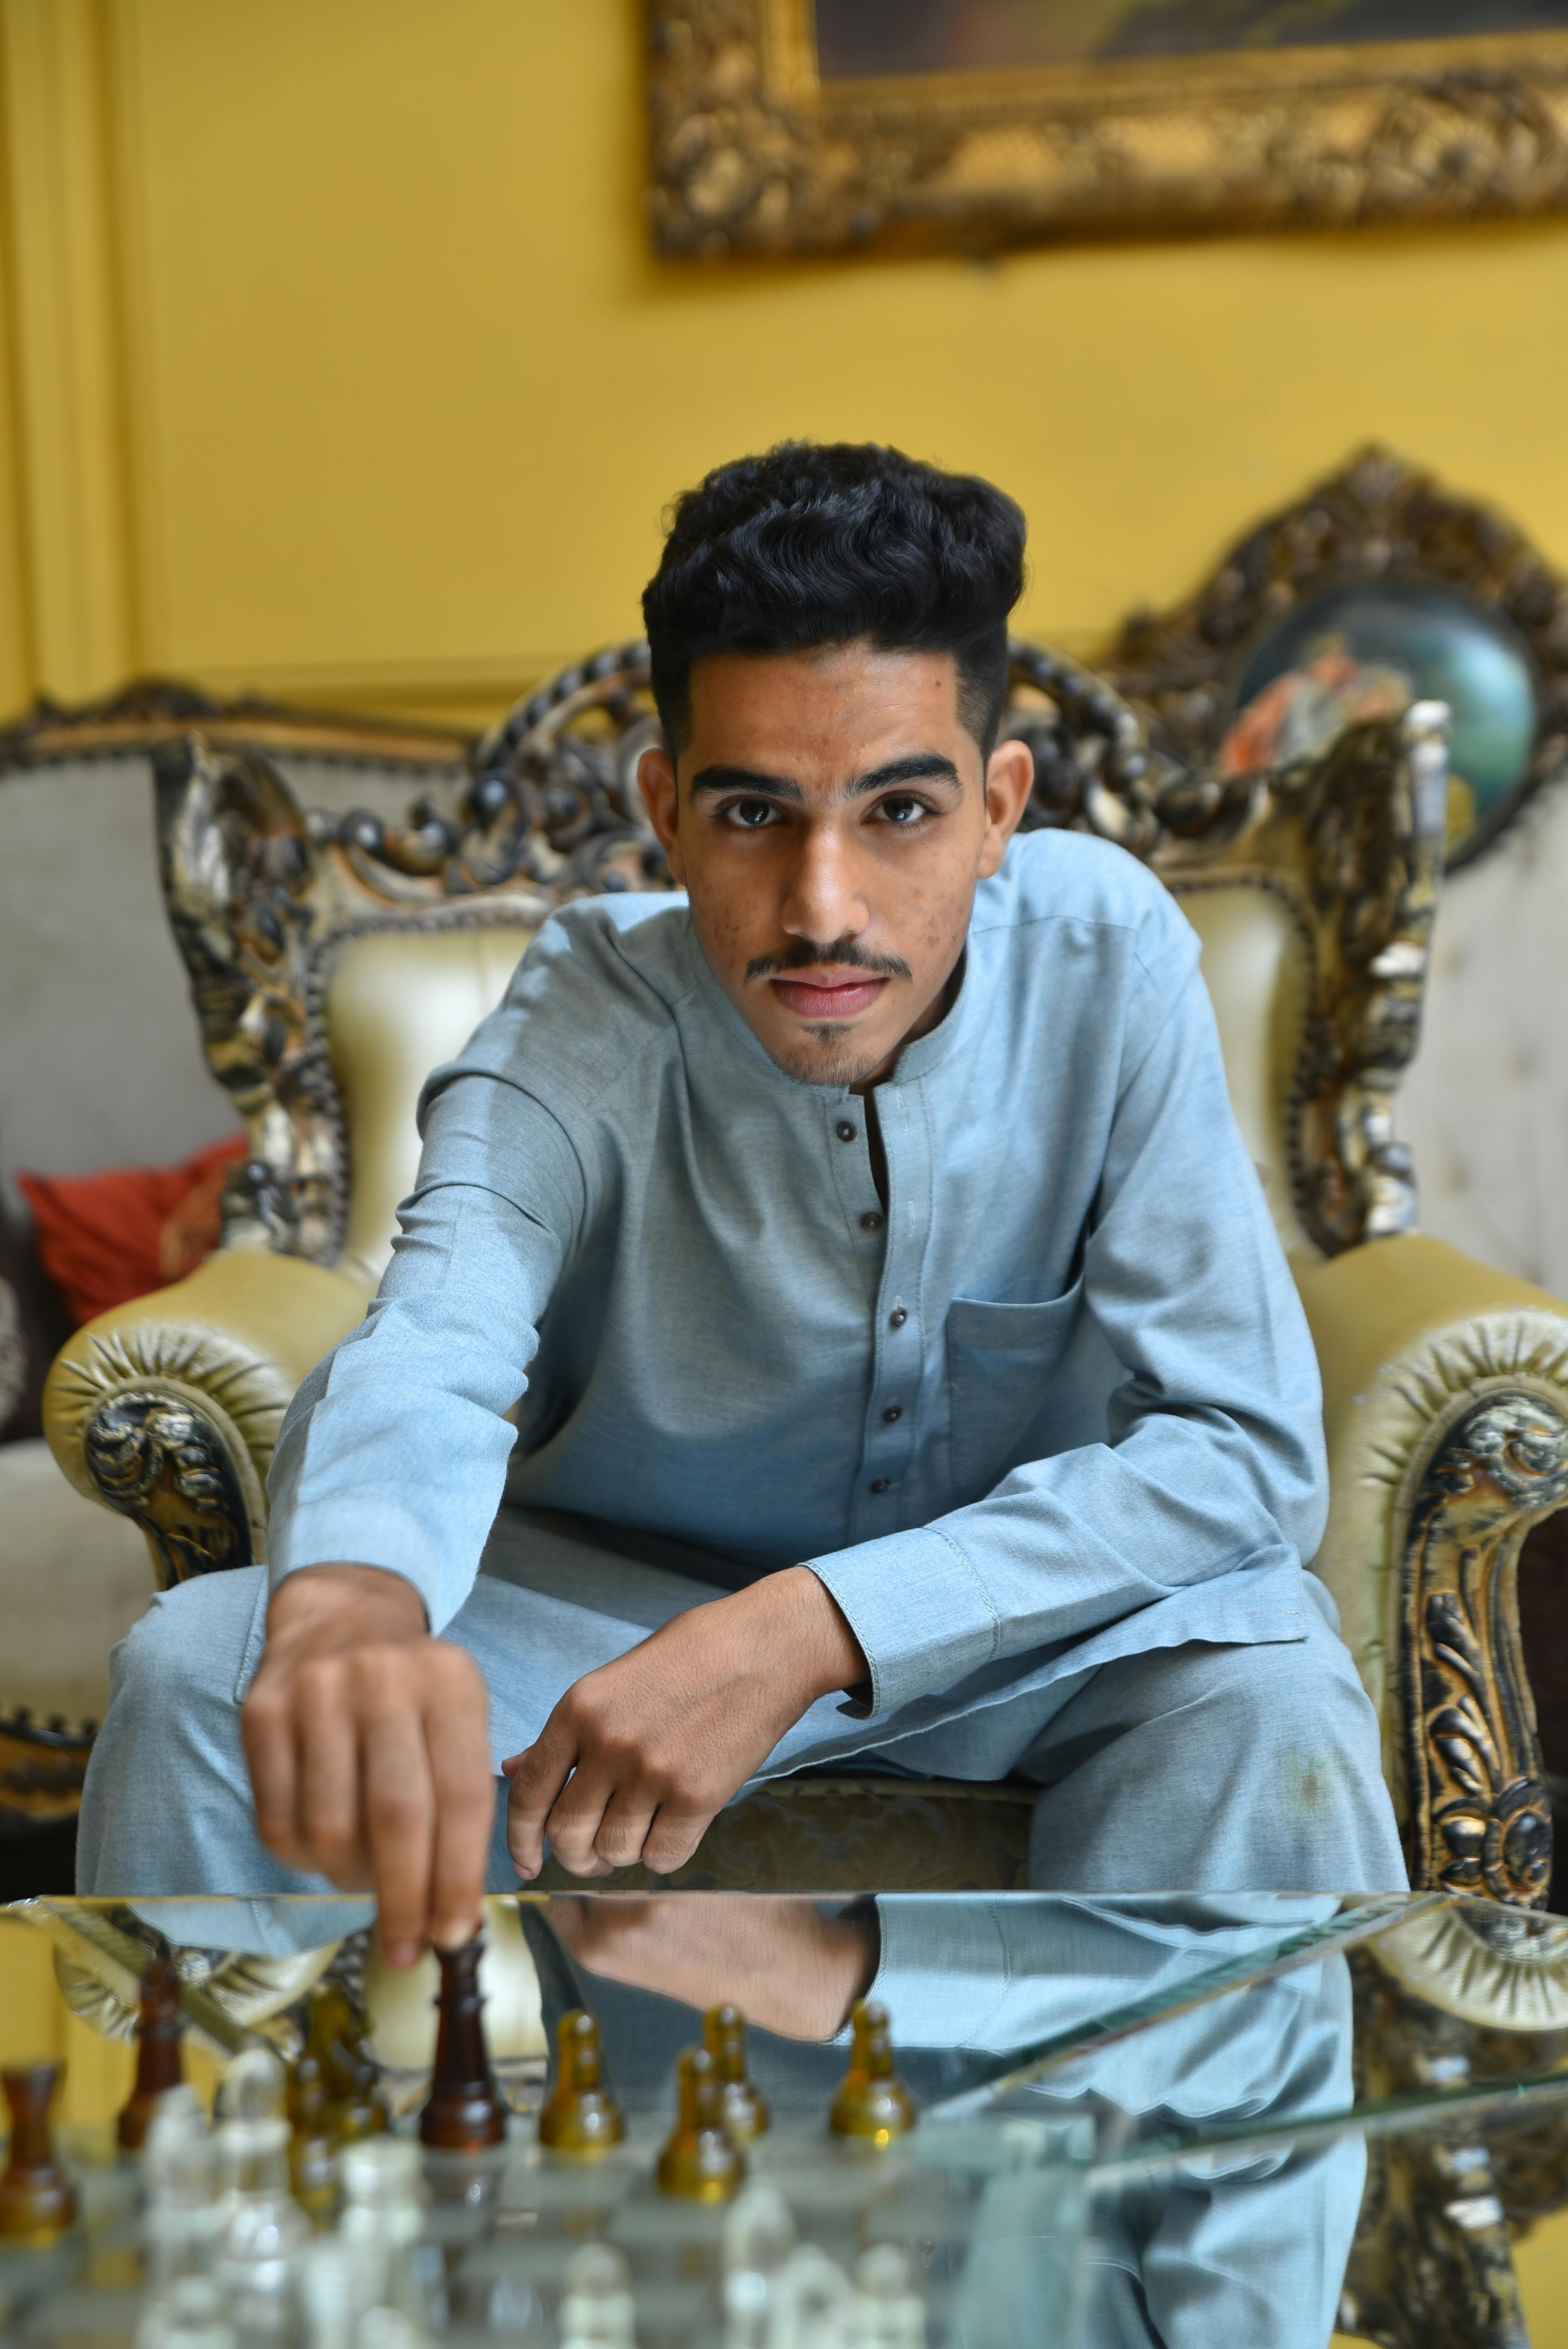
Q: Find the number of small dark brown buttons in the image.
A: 5